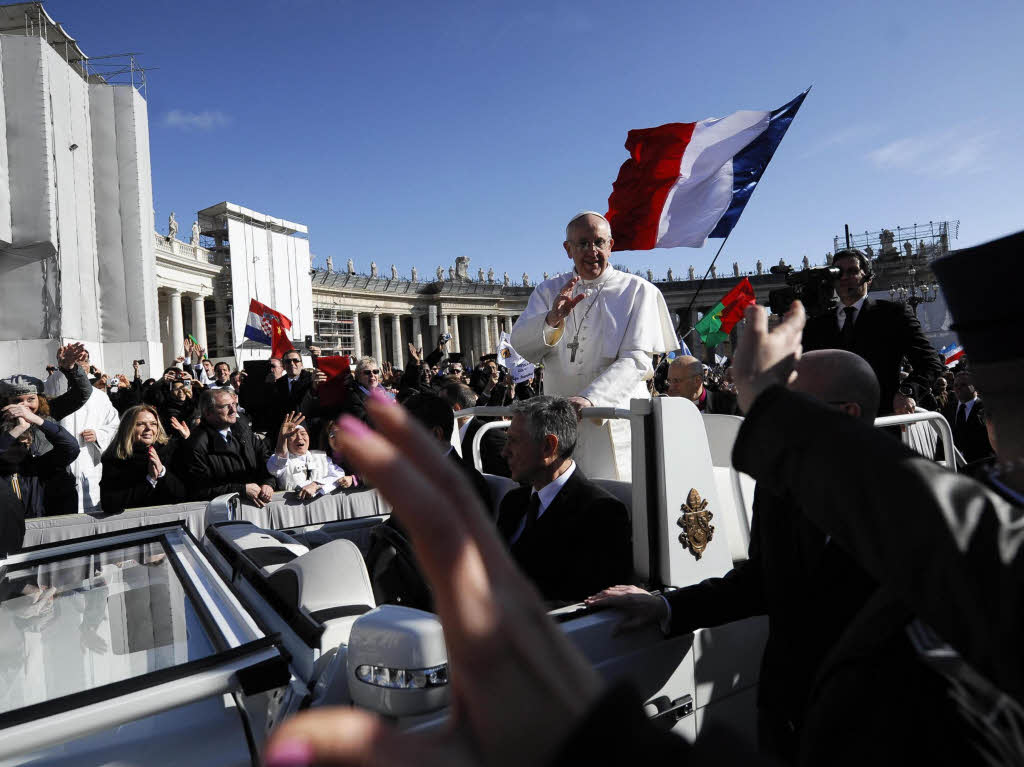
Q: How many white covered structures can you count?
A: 2